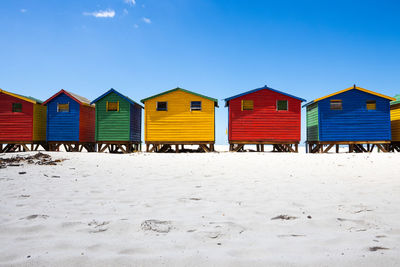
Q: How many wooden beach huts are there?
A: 7